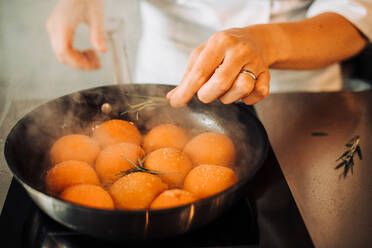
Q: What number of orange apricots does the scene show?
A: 11